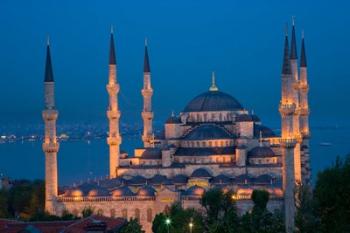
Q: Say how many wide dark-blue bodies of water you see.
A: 1